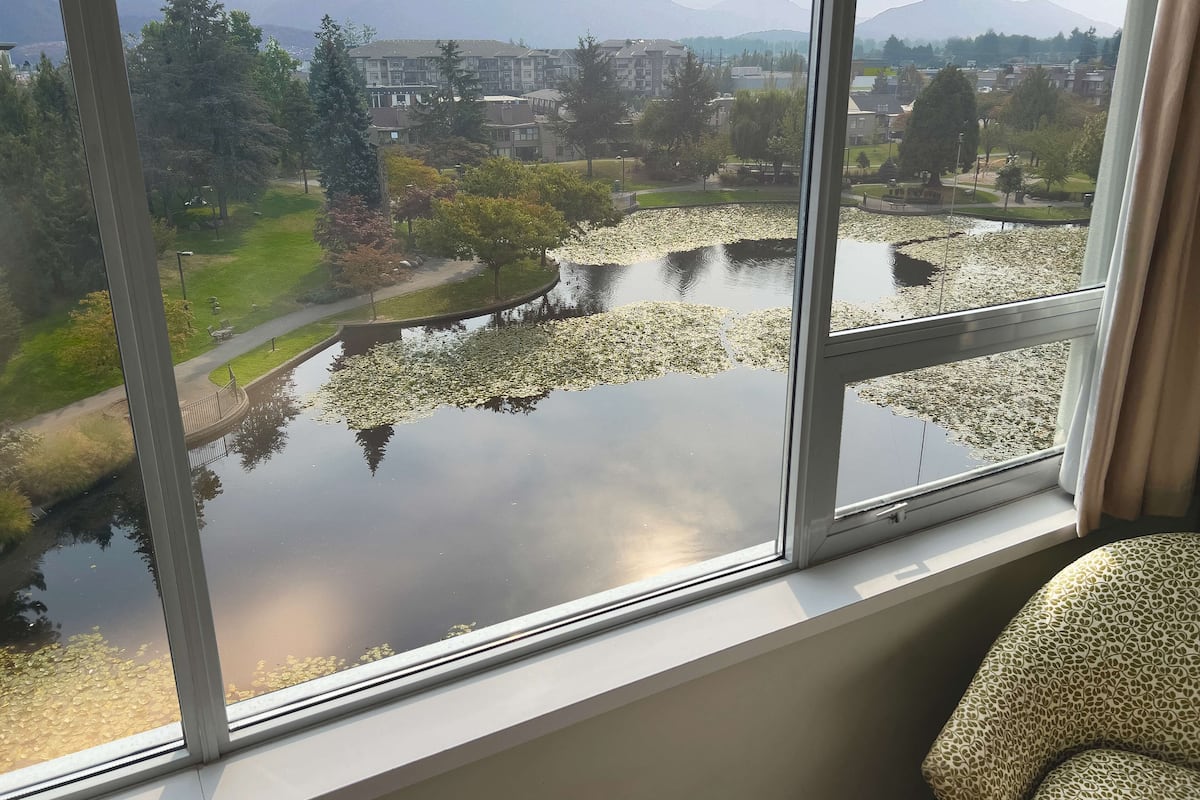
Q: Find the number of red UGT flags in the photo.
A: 0